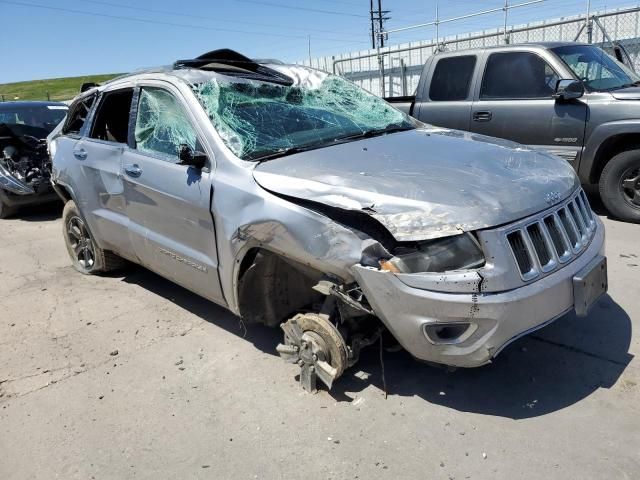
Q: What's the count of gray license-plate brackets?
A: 1